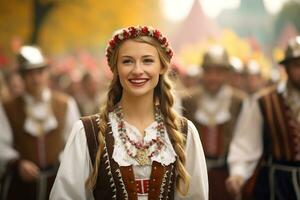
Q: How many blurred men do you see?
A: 3